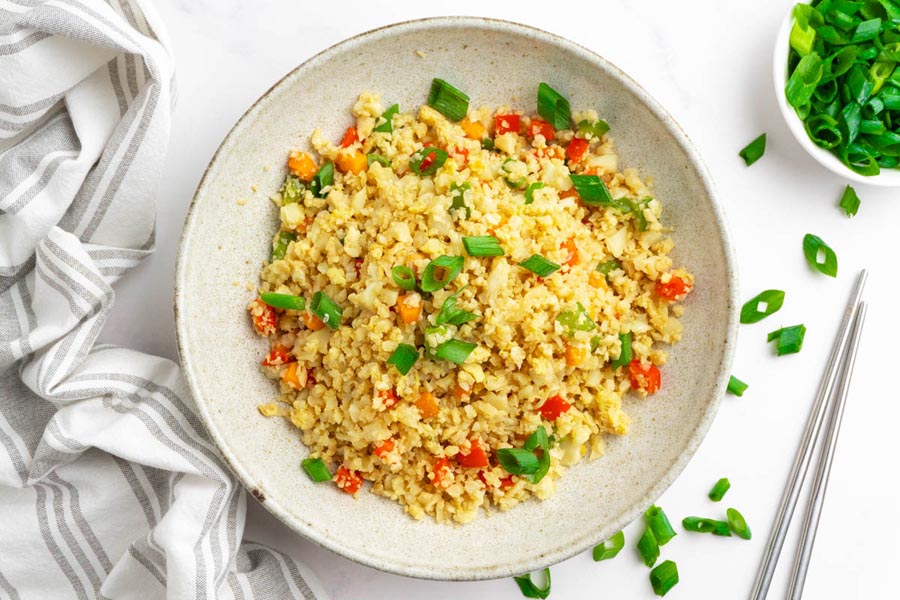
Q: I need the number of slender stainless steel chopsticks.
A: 2